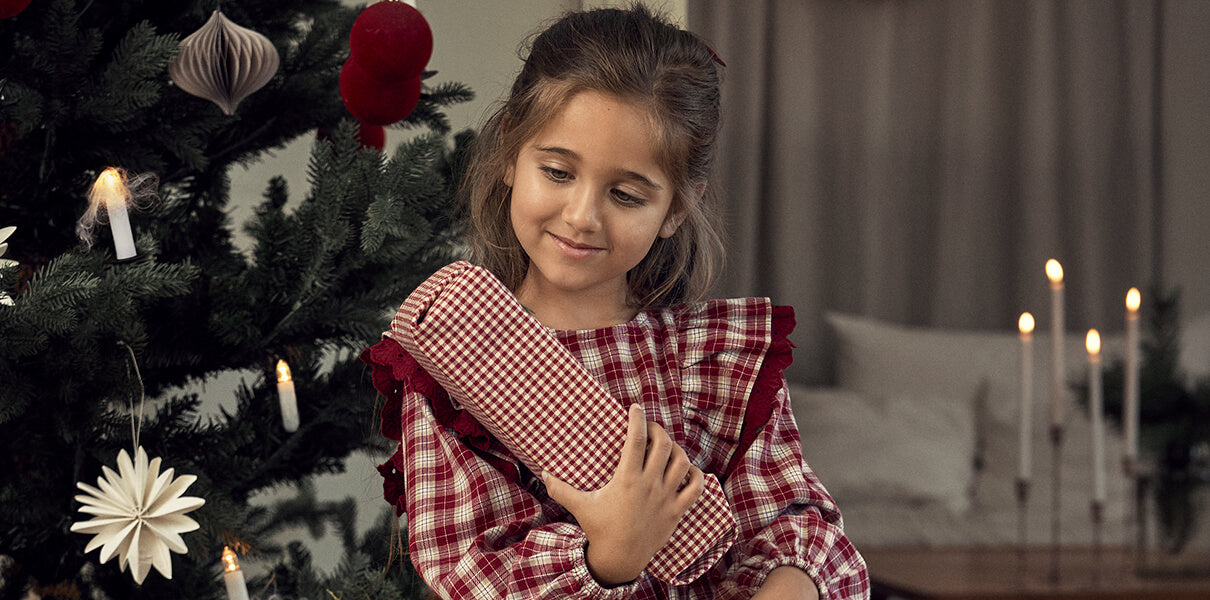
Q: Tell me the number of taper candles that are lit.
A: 4